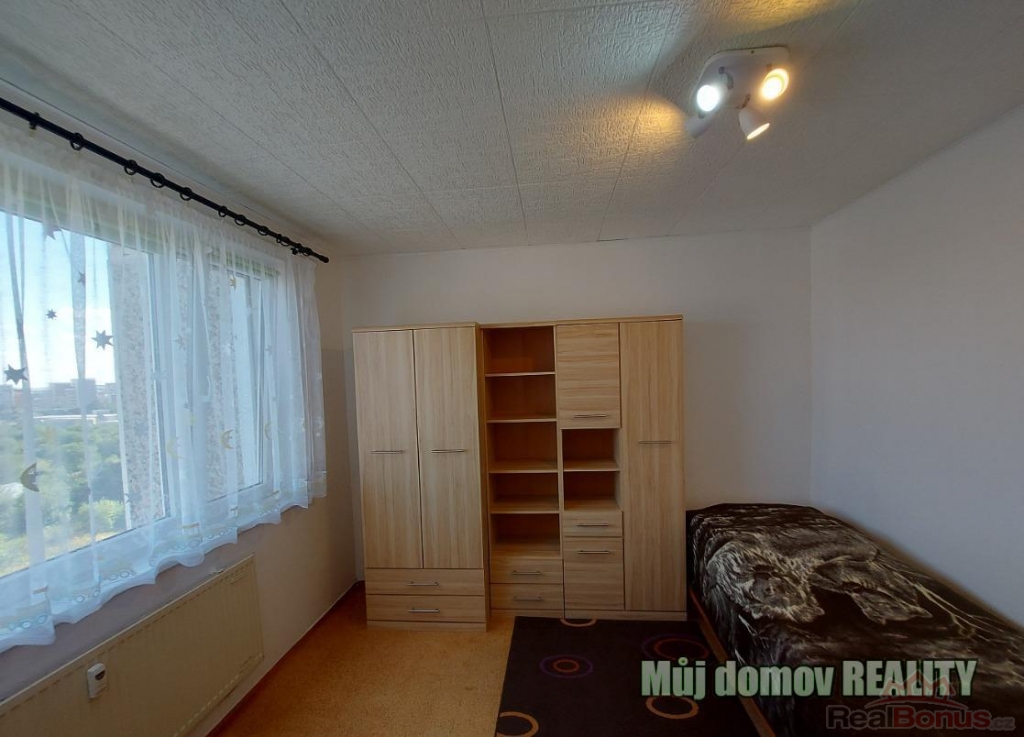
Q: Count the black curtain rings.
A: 11